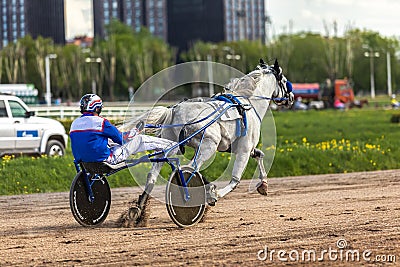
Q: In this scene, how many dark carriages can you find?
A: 1